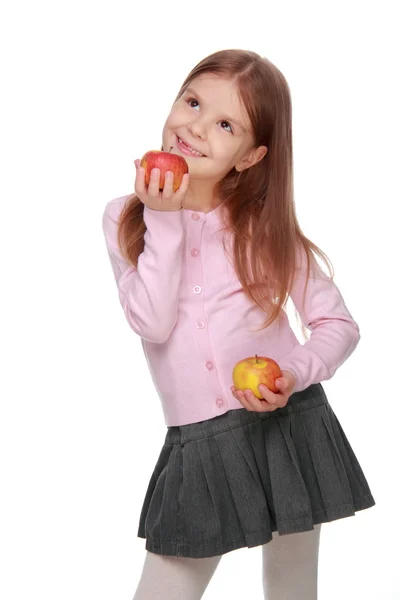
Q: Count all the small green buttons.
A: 0